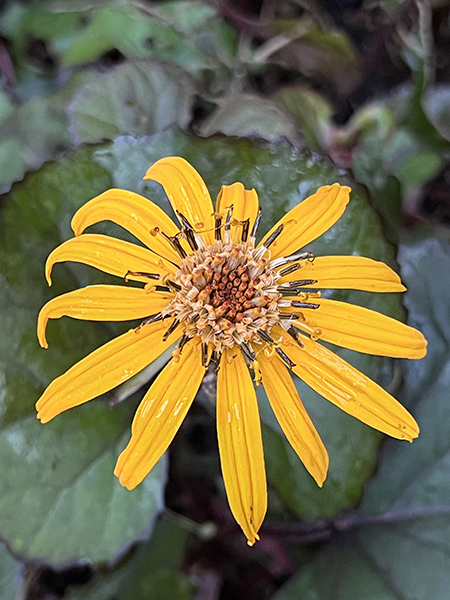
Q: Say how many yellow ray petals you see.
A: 13